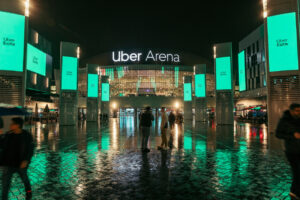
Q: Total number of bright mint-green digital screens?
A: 10